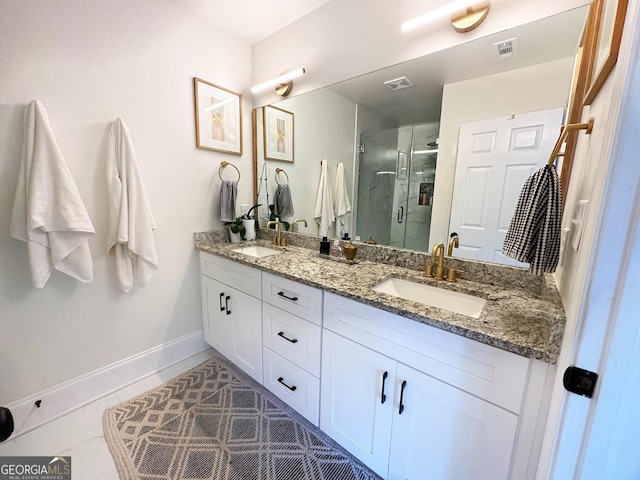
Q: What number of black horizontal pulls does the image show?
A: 3